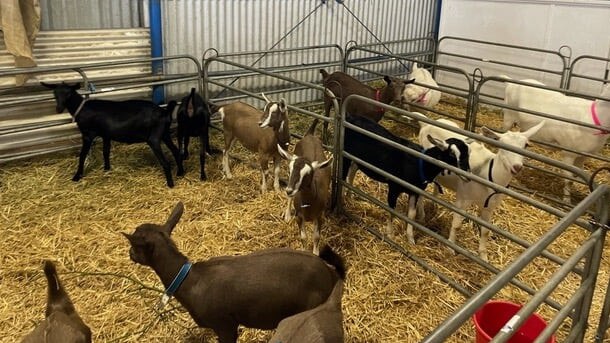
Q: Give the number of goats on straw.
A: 12